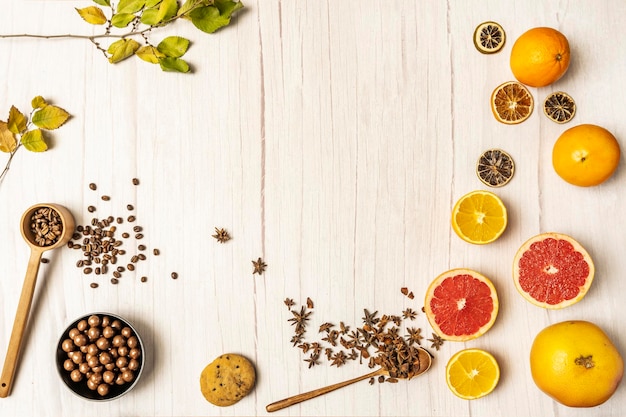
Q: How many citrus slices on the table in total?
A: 8